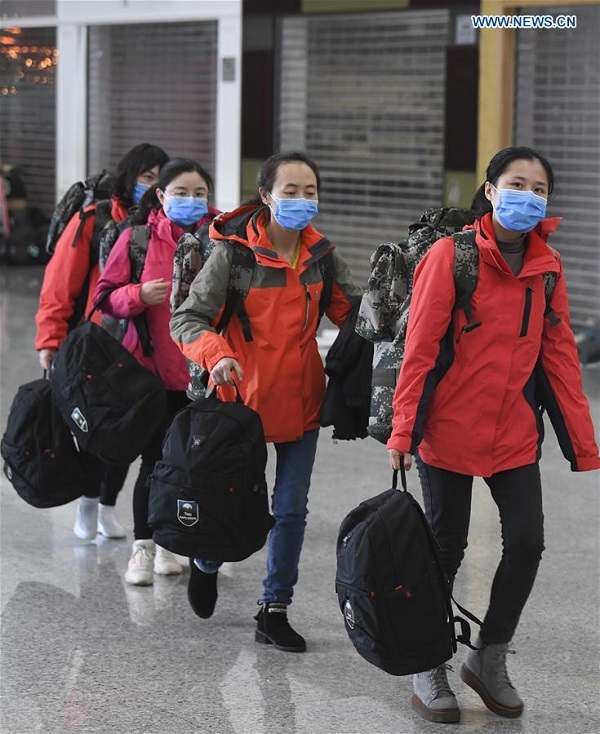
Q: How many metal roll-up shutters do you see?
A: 4